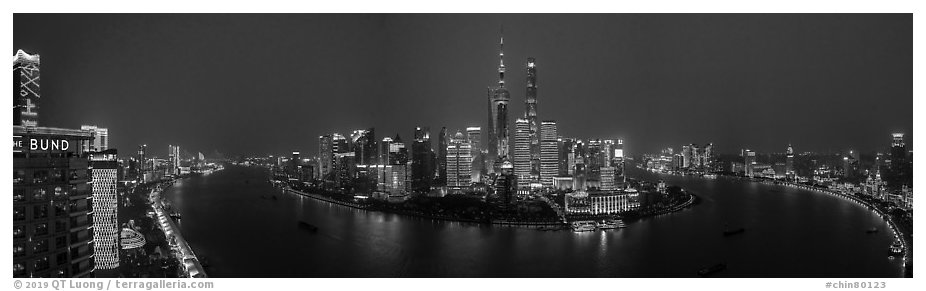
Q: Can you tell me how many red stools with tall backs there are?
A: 0